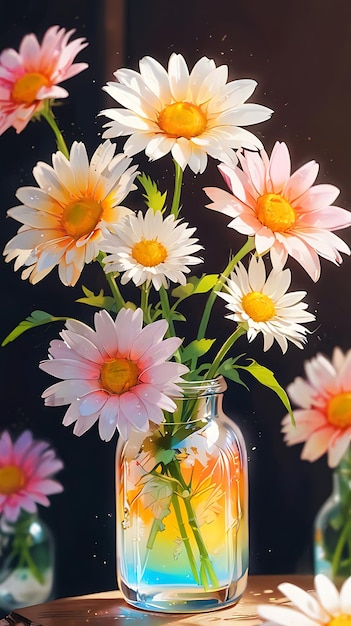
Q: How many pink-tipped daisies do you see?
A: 5